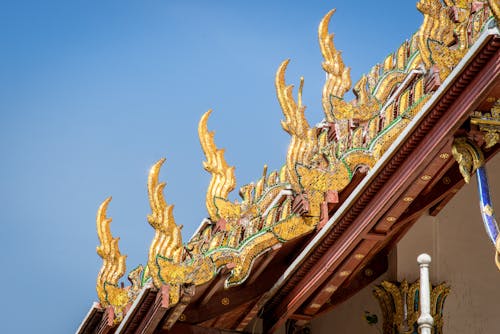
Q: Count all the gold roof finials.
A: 6